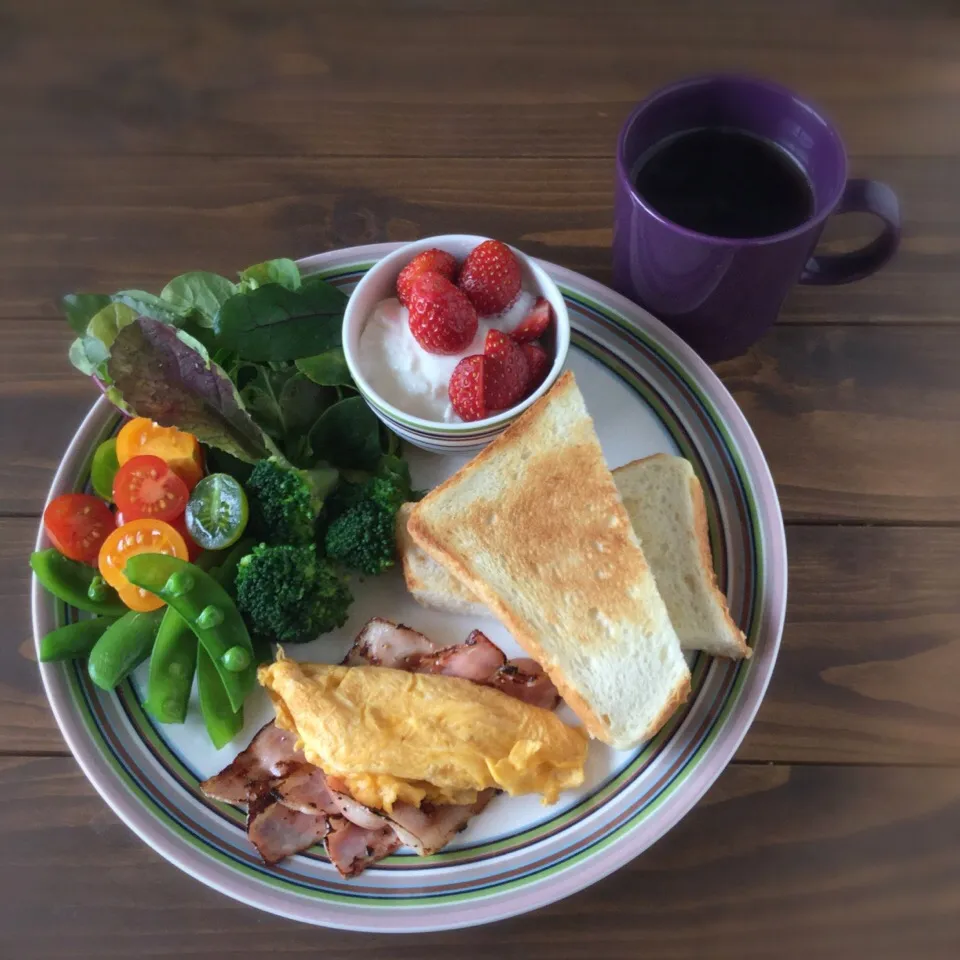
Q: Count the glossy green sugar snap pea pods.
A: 6